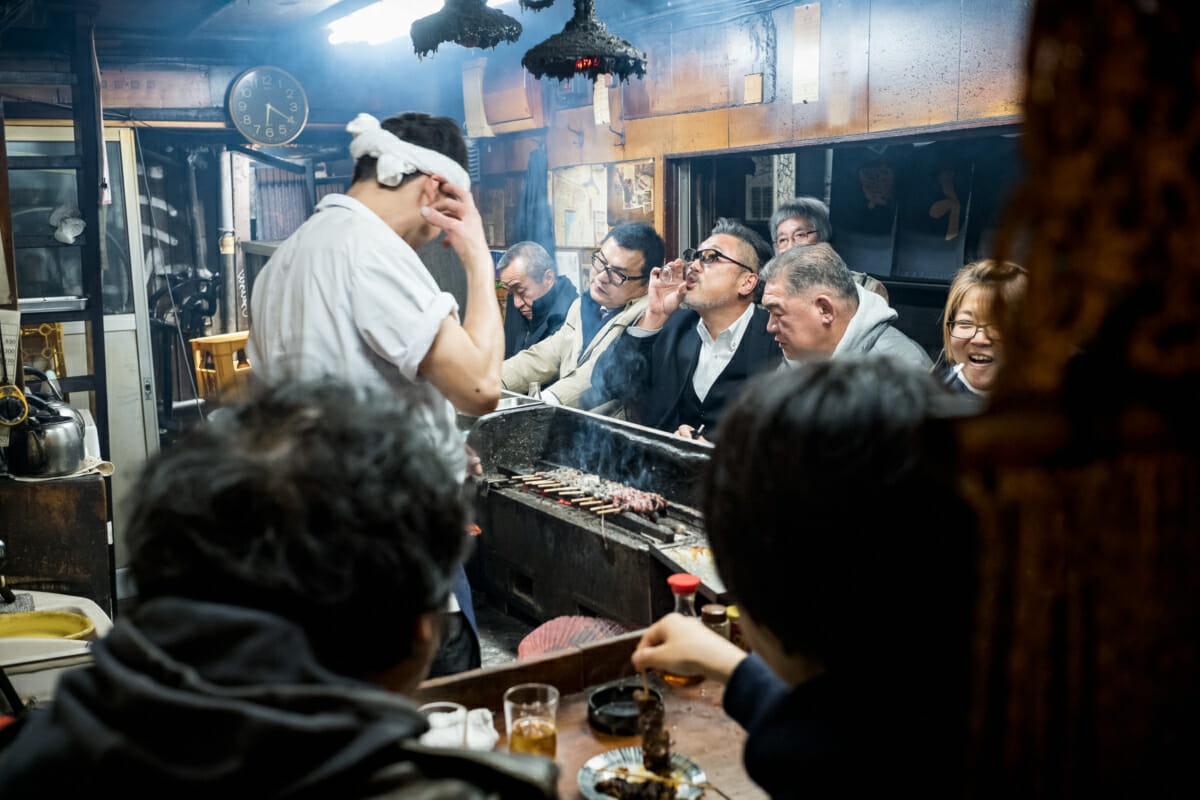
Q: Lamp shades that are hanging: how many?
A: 2